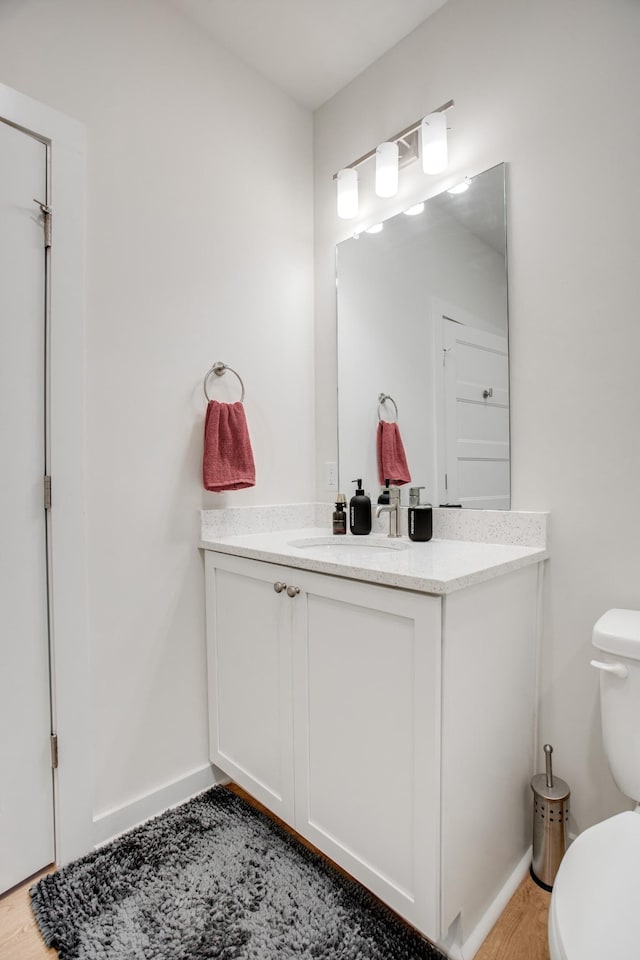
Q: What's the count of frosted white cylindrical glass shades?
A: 3